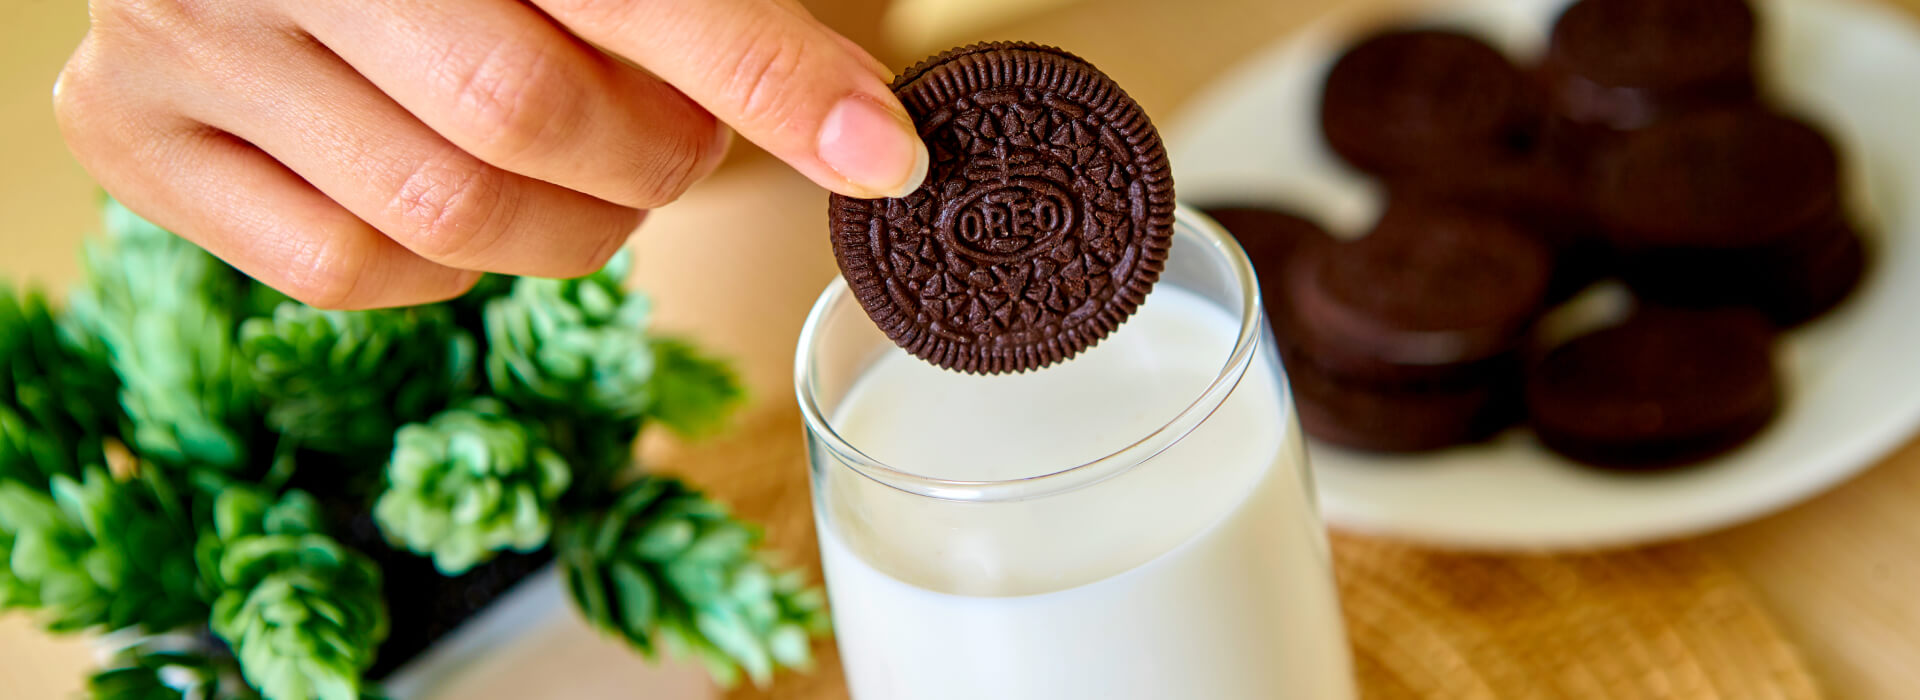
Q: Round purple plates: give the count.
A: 0